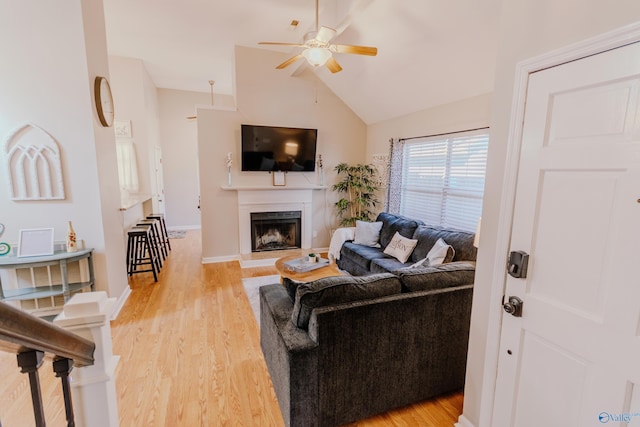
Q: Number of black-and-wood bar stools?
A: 3